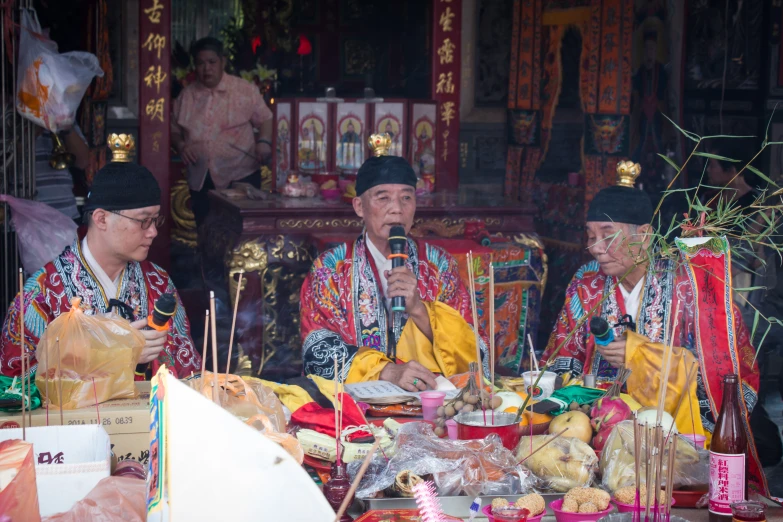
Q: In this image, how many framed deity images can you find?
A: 5